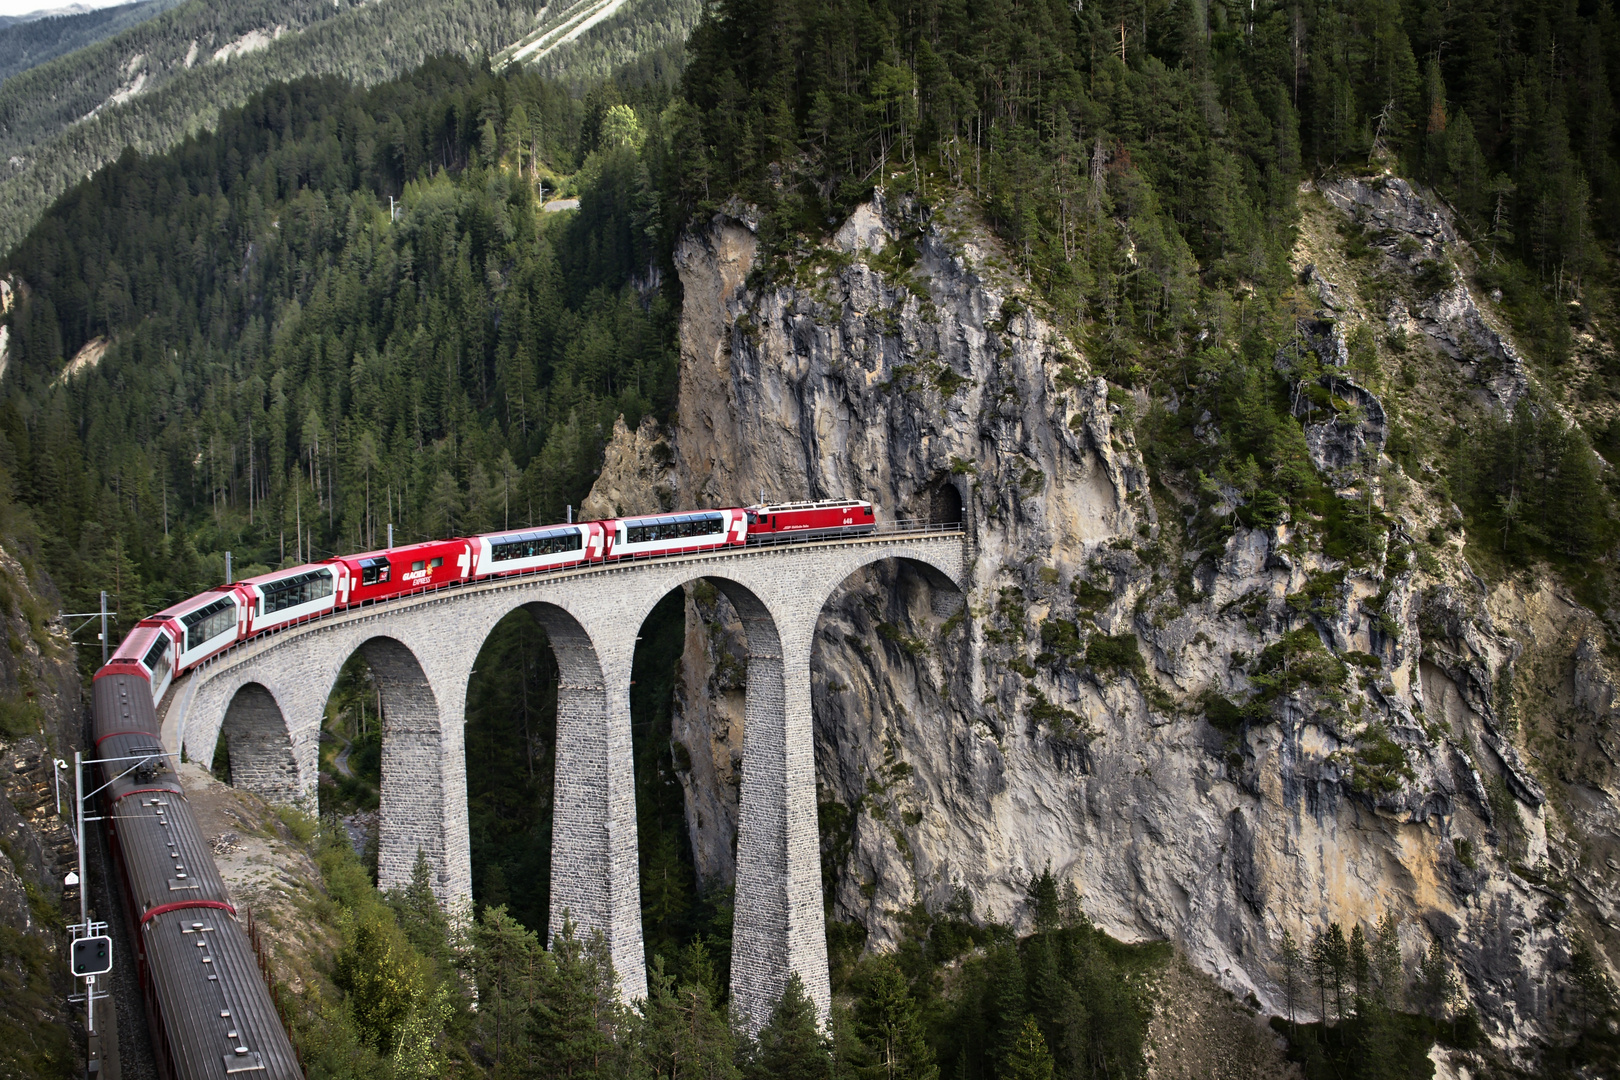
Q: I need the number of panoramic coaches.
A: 5